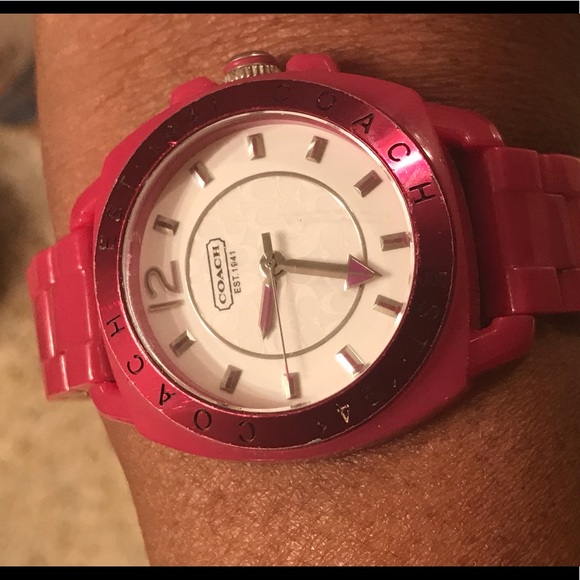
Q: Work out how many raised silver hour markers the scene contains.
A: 11